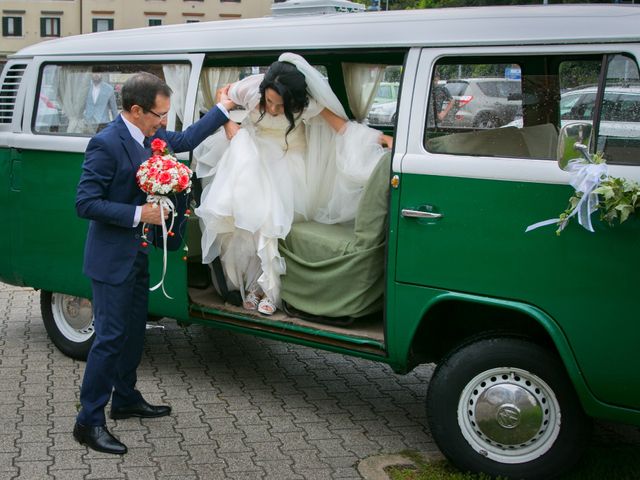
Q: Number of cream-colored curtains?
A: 4